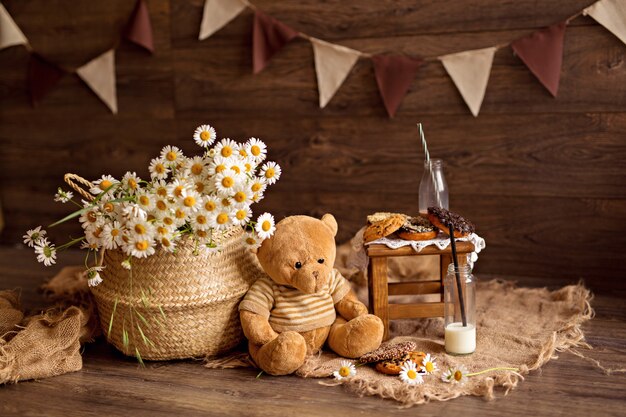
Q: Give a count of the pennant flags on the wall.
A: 11